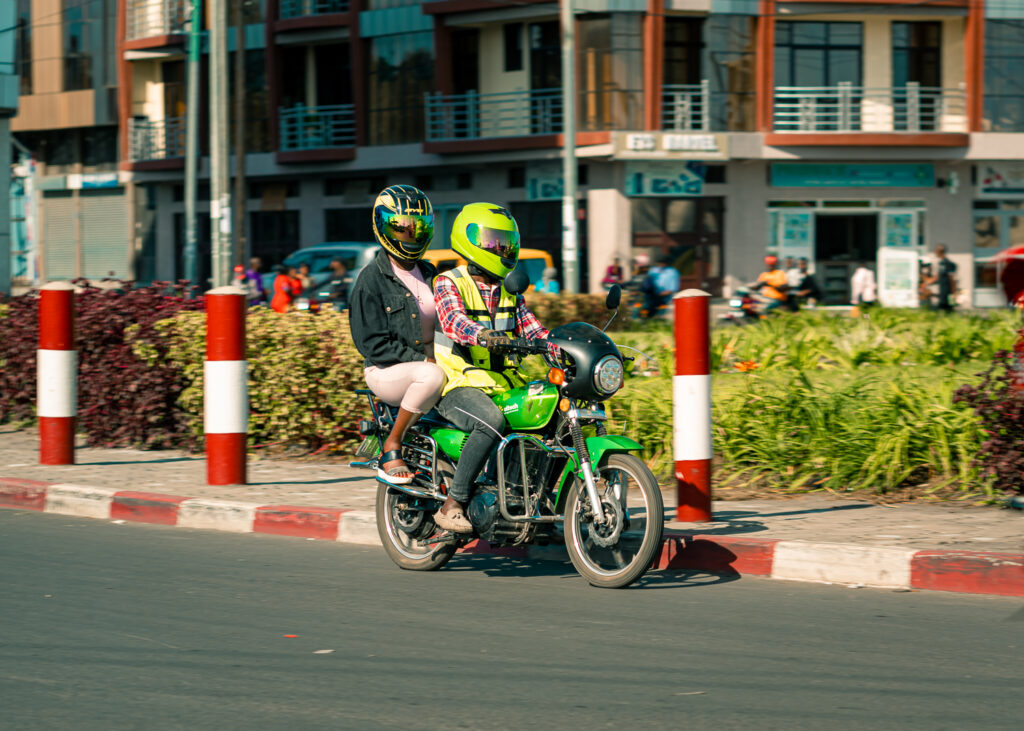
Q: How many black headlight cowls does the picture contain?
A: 1